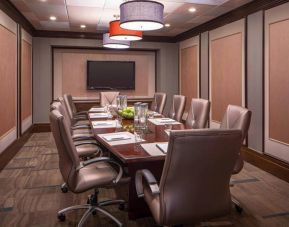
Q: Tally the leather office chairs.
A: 10